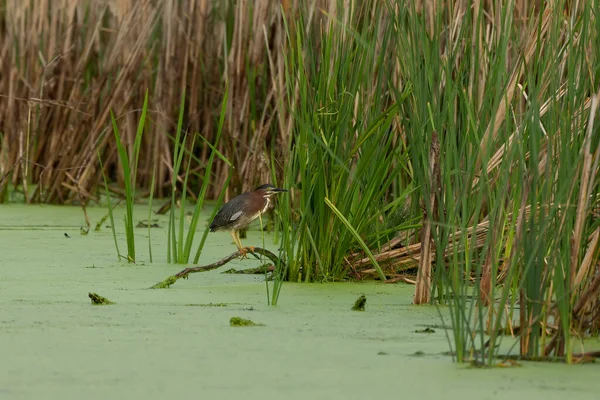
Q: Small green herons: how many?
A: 1